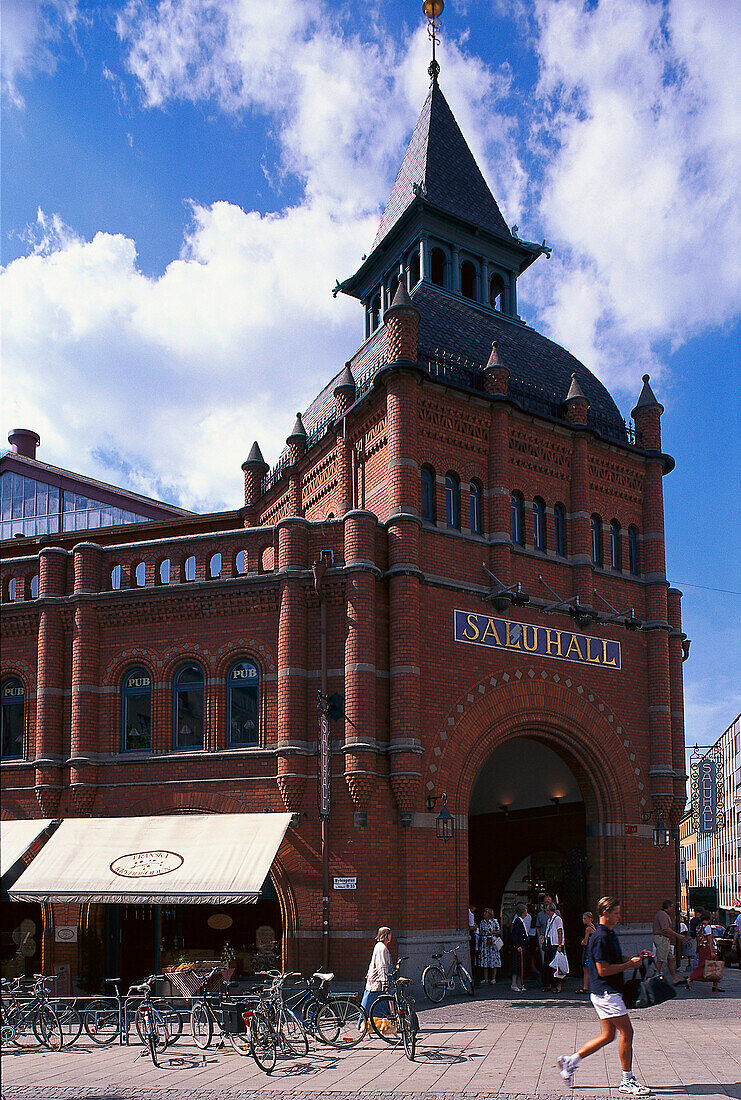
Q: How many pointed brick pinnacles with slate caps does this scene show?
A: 7